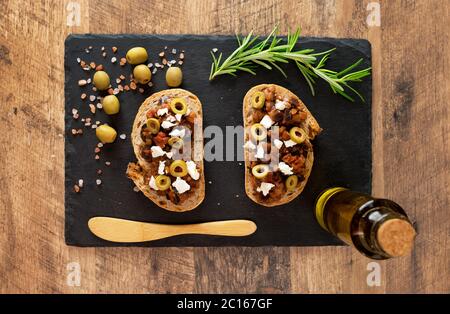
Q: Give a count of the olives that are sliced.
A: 10